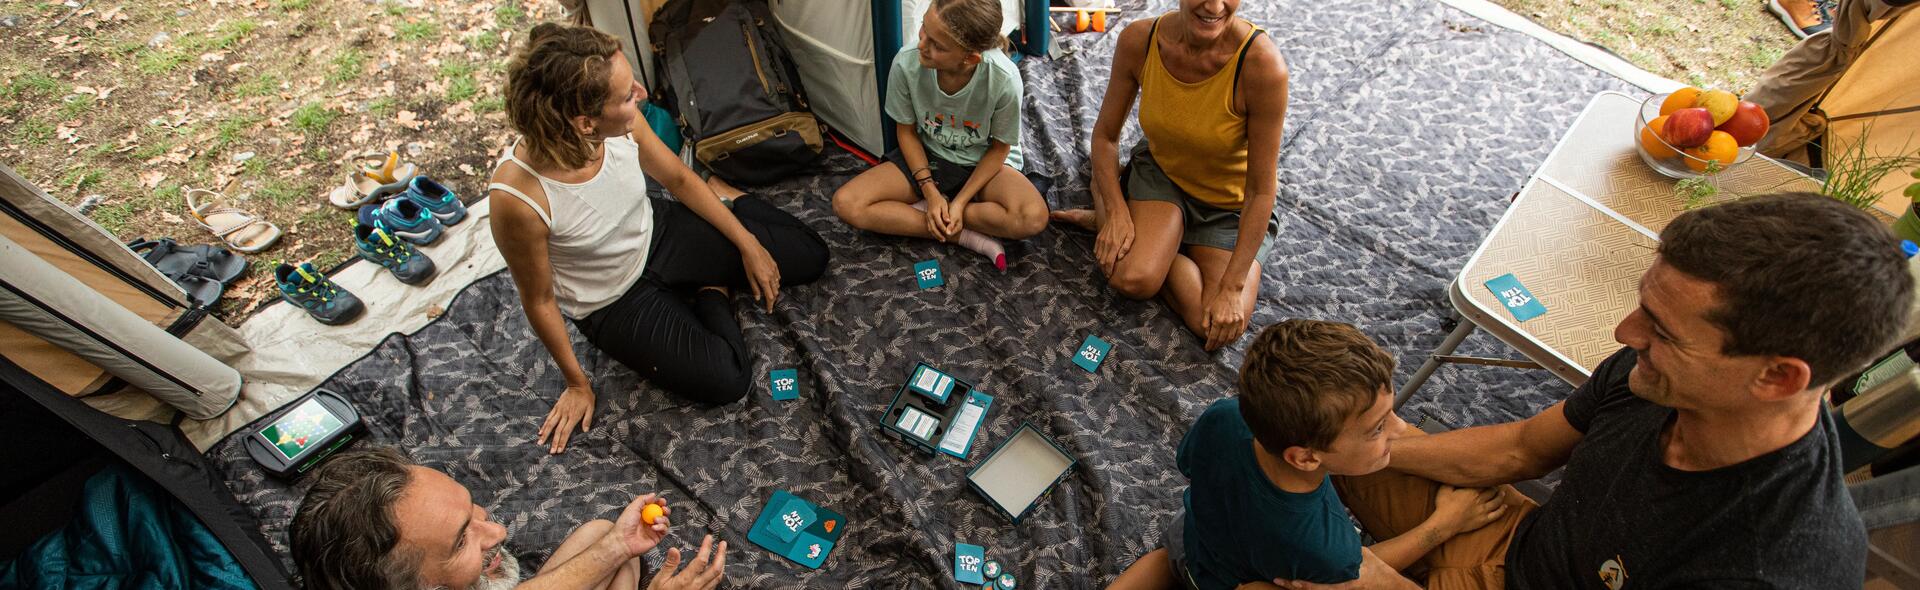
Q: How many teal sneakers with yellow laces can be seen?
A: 2